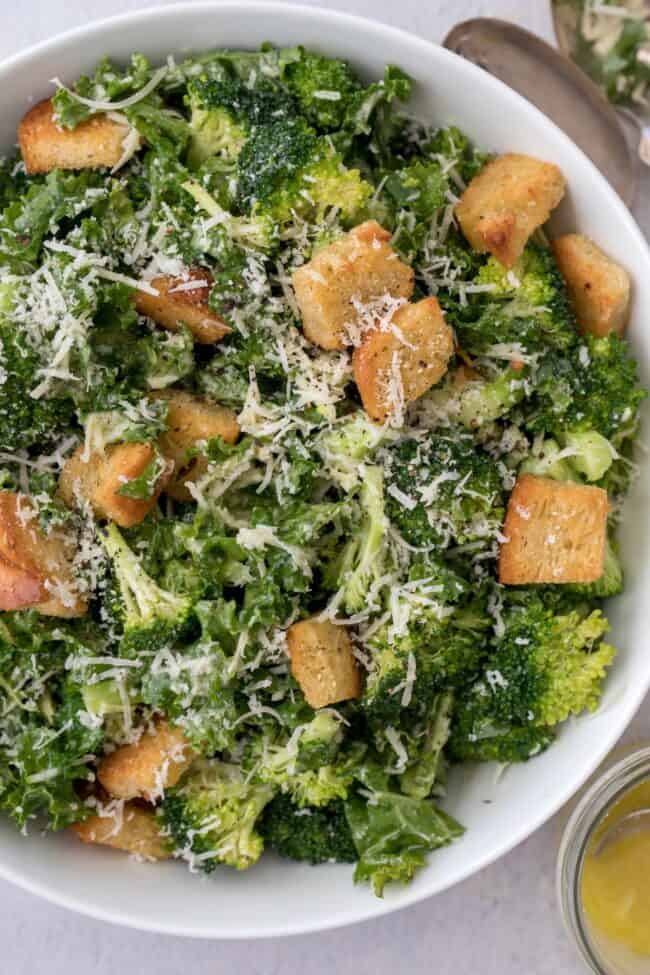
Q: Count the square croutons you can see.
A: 13